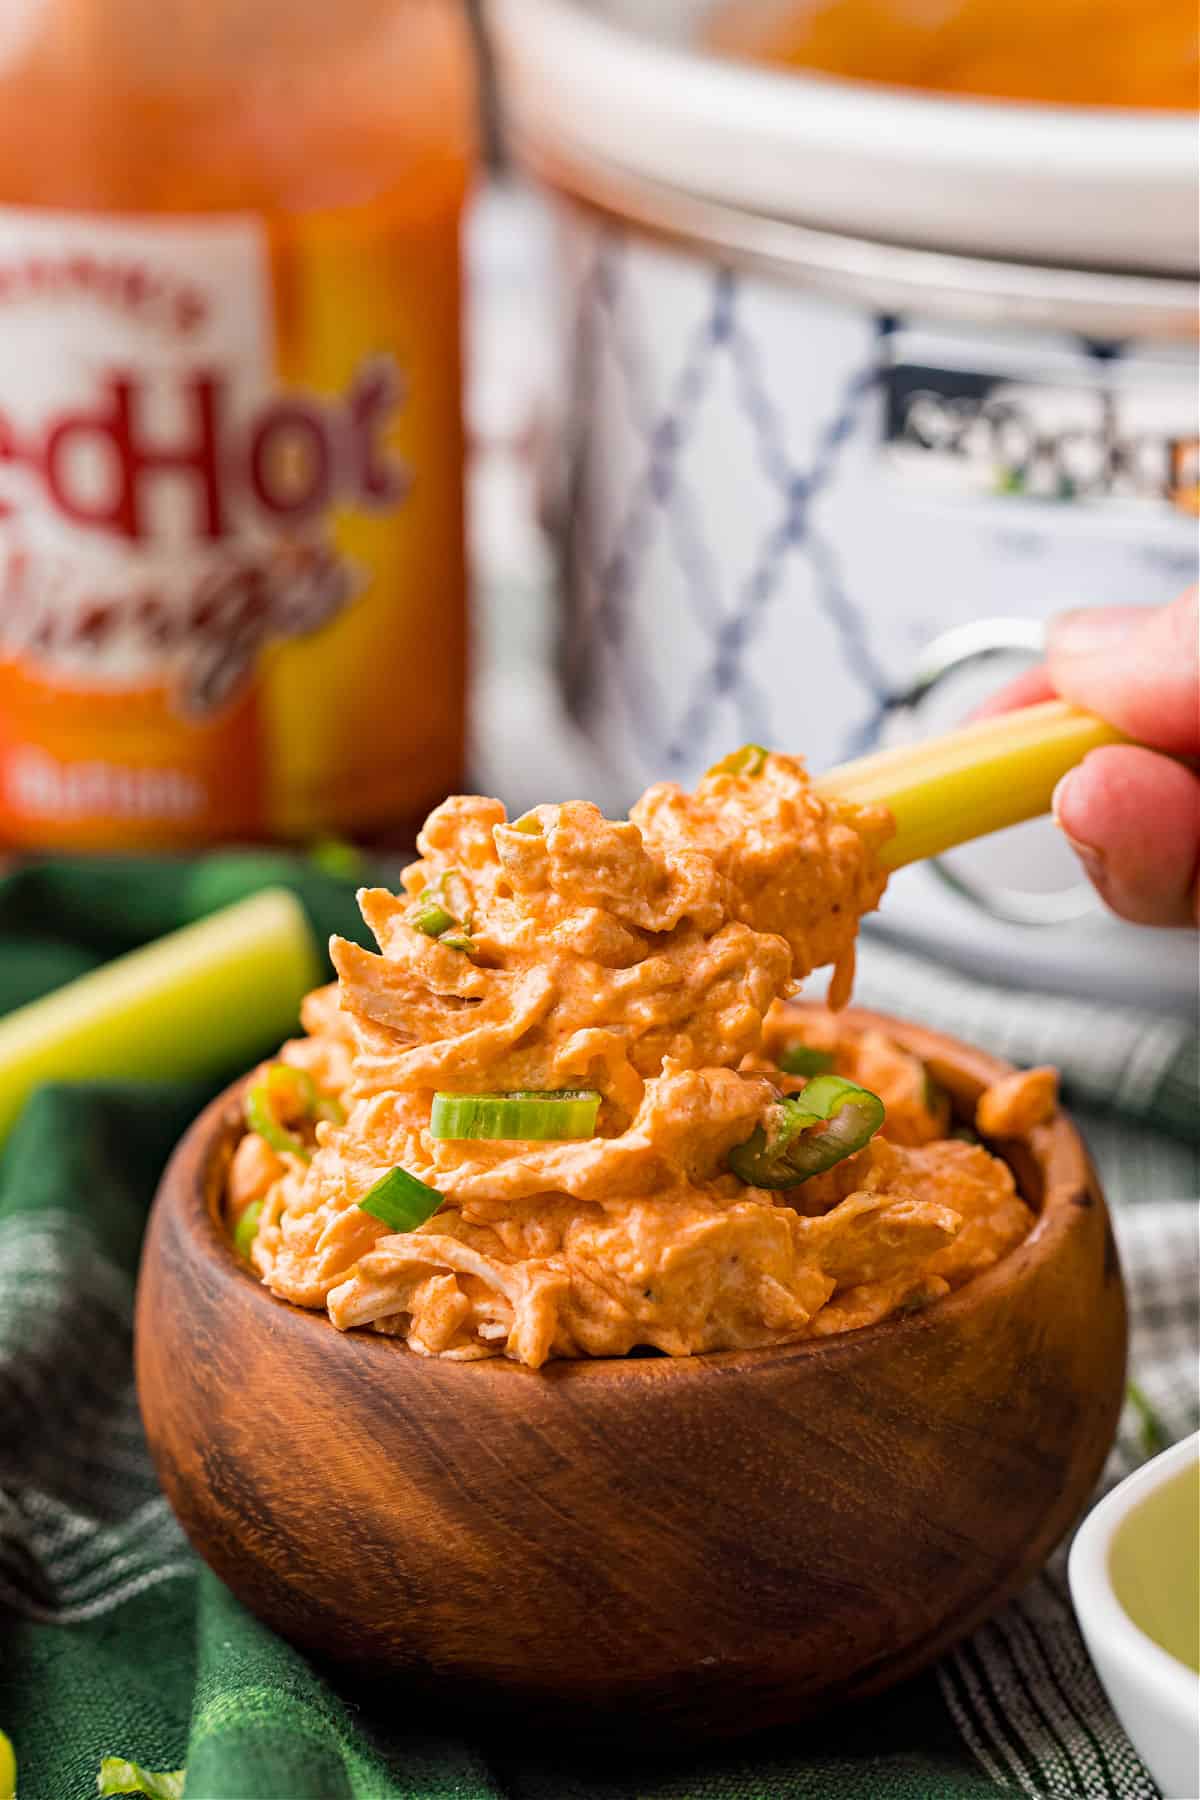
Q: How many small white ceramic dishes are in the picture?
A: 1